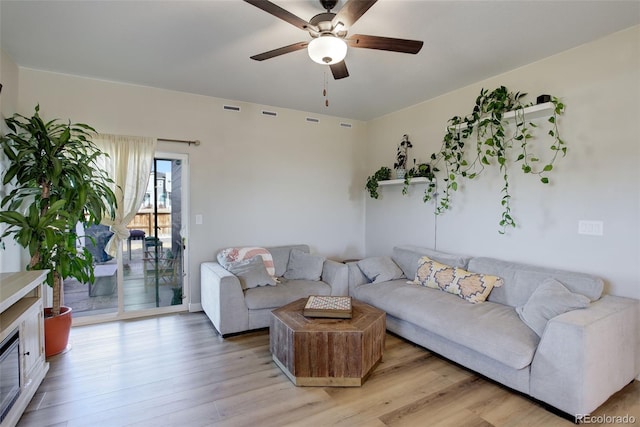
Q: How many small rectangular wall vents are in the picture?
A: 4